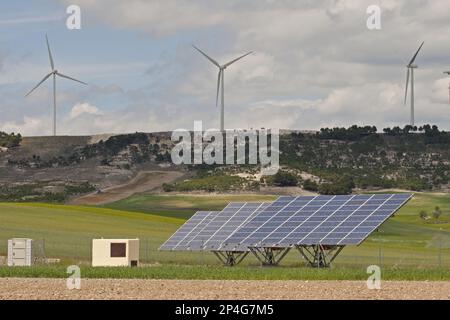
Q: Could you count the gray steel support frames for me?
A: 3